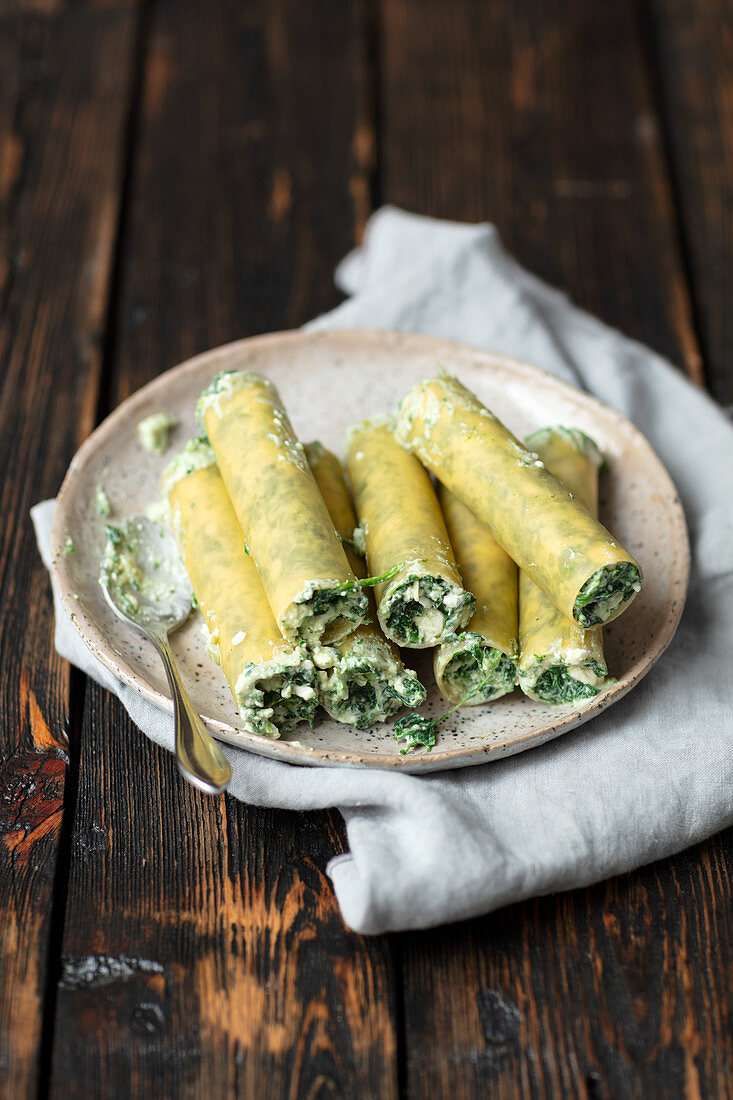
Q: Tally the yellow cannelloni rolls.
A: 7